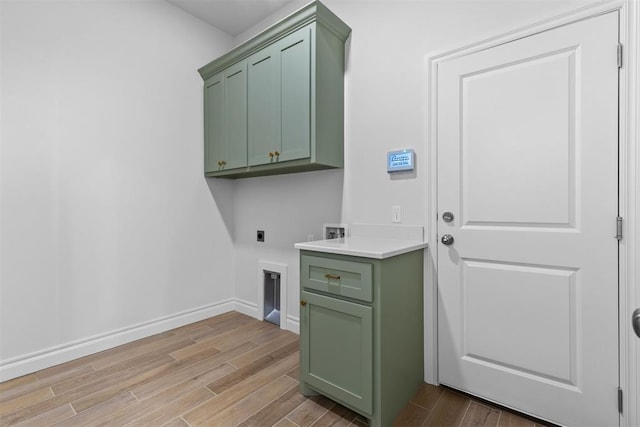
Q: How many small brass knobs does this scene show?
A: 5